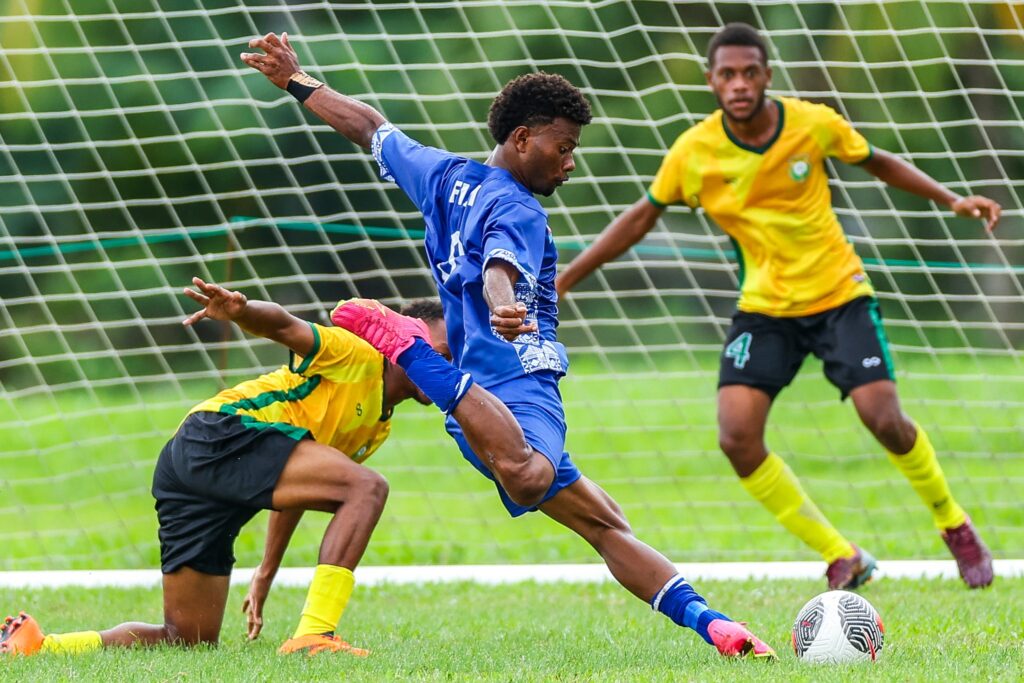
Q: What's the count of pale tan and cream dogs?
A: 0